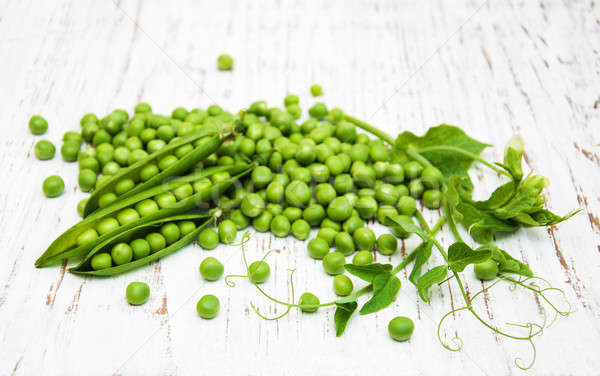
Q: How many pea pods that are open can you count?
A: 3